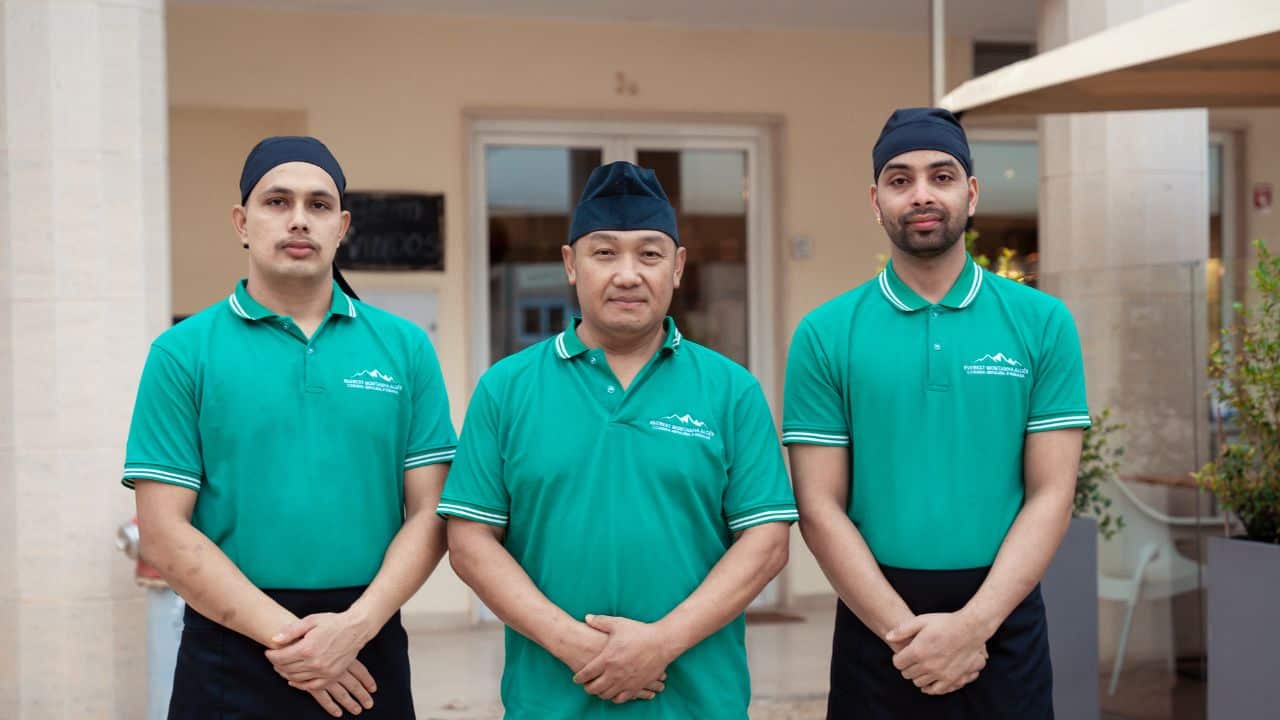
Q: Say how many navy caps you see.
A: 3